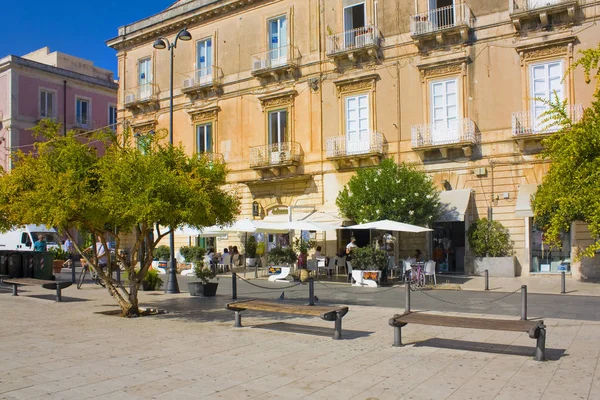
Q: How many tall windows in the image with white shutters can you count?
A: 3